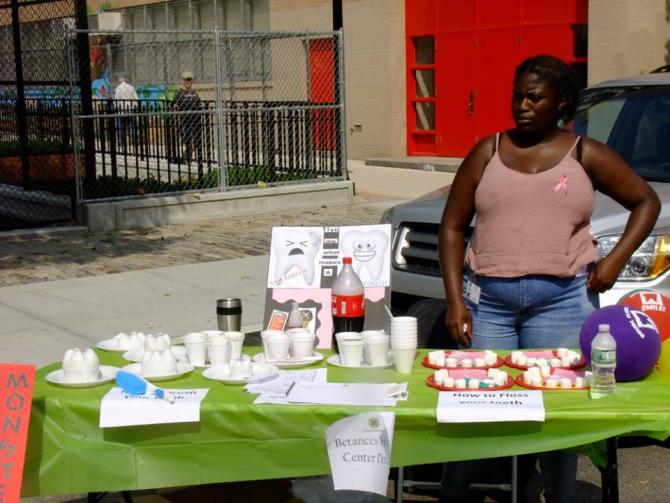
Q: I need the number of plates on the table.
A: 12